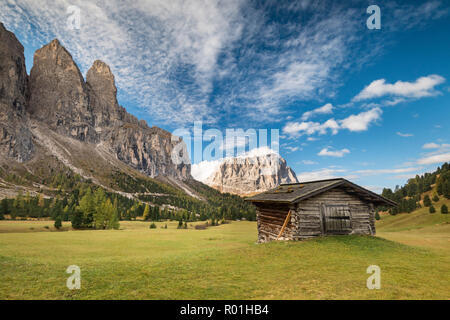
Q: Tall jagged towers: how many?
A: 3